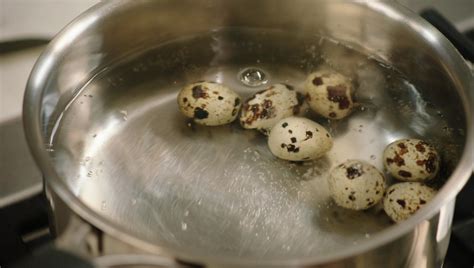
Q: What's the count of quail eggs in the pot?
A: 7